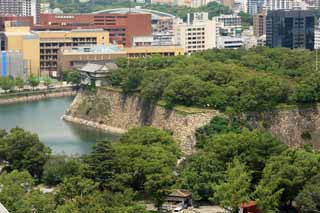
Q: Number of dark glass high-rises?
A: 1